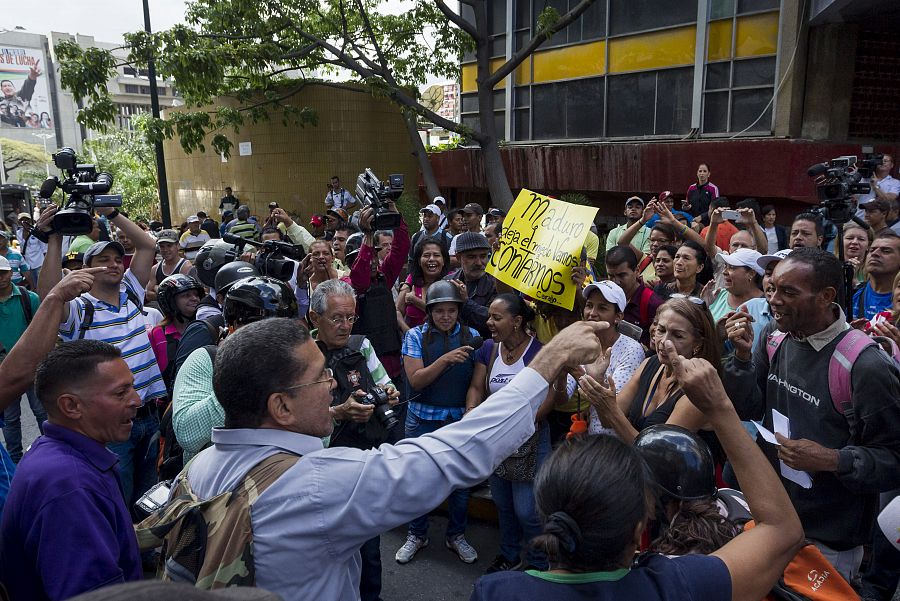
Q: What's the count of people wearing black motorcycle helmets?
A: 7